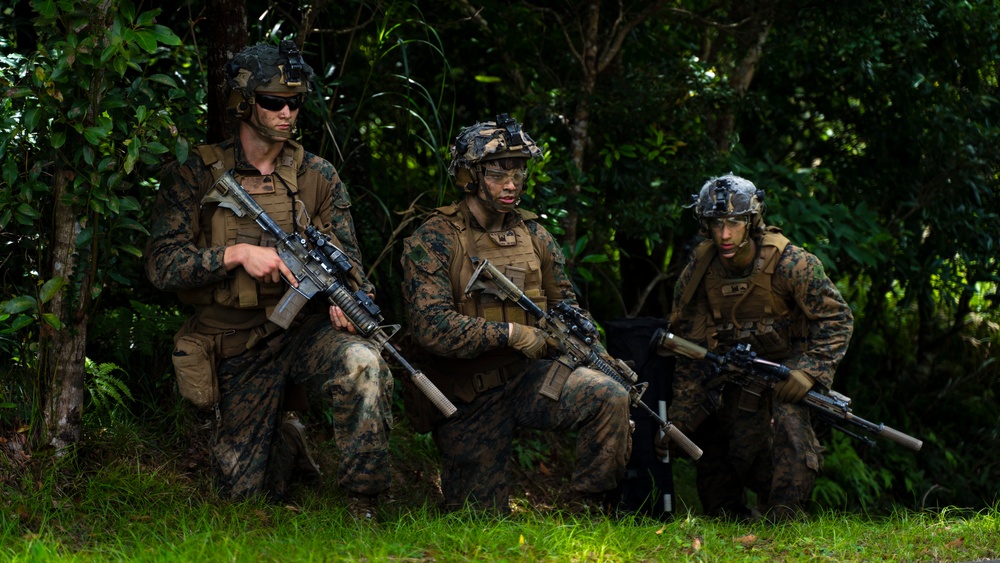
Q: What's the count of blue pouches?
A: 0